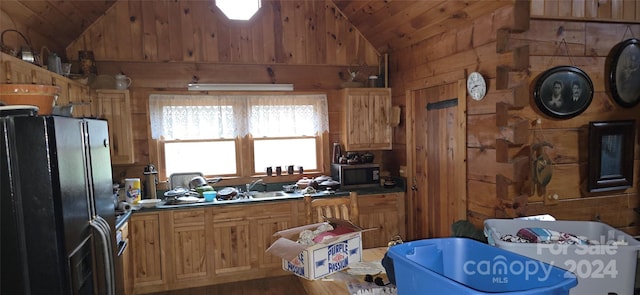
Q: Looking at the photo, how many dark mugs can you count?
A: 4